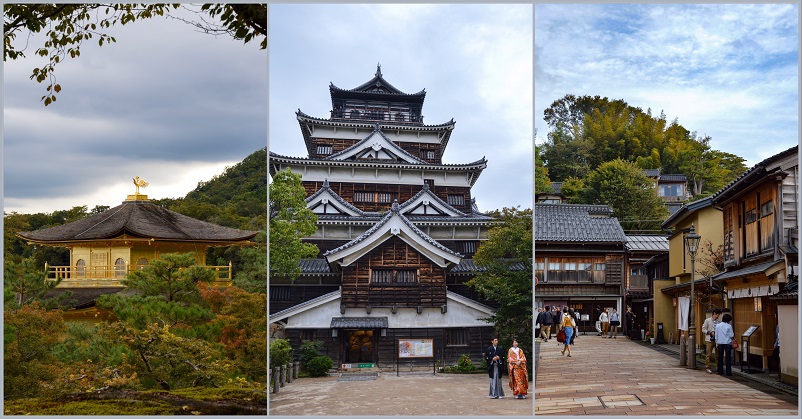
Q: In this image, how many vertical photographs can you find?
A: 3